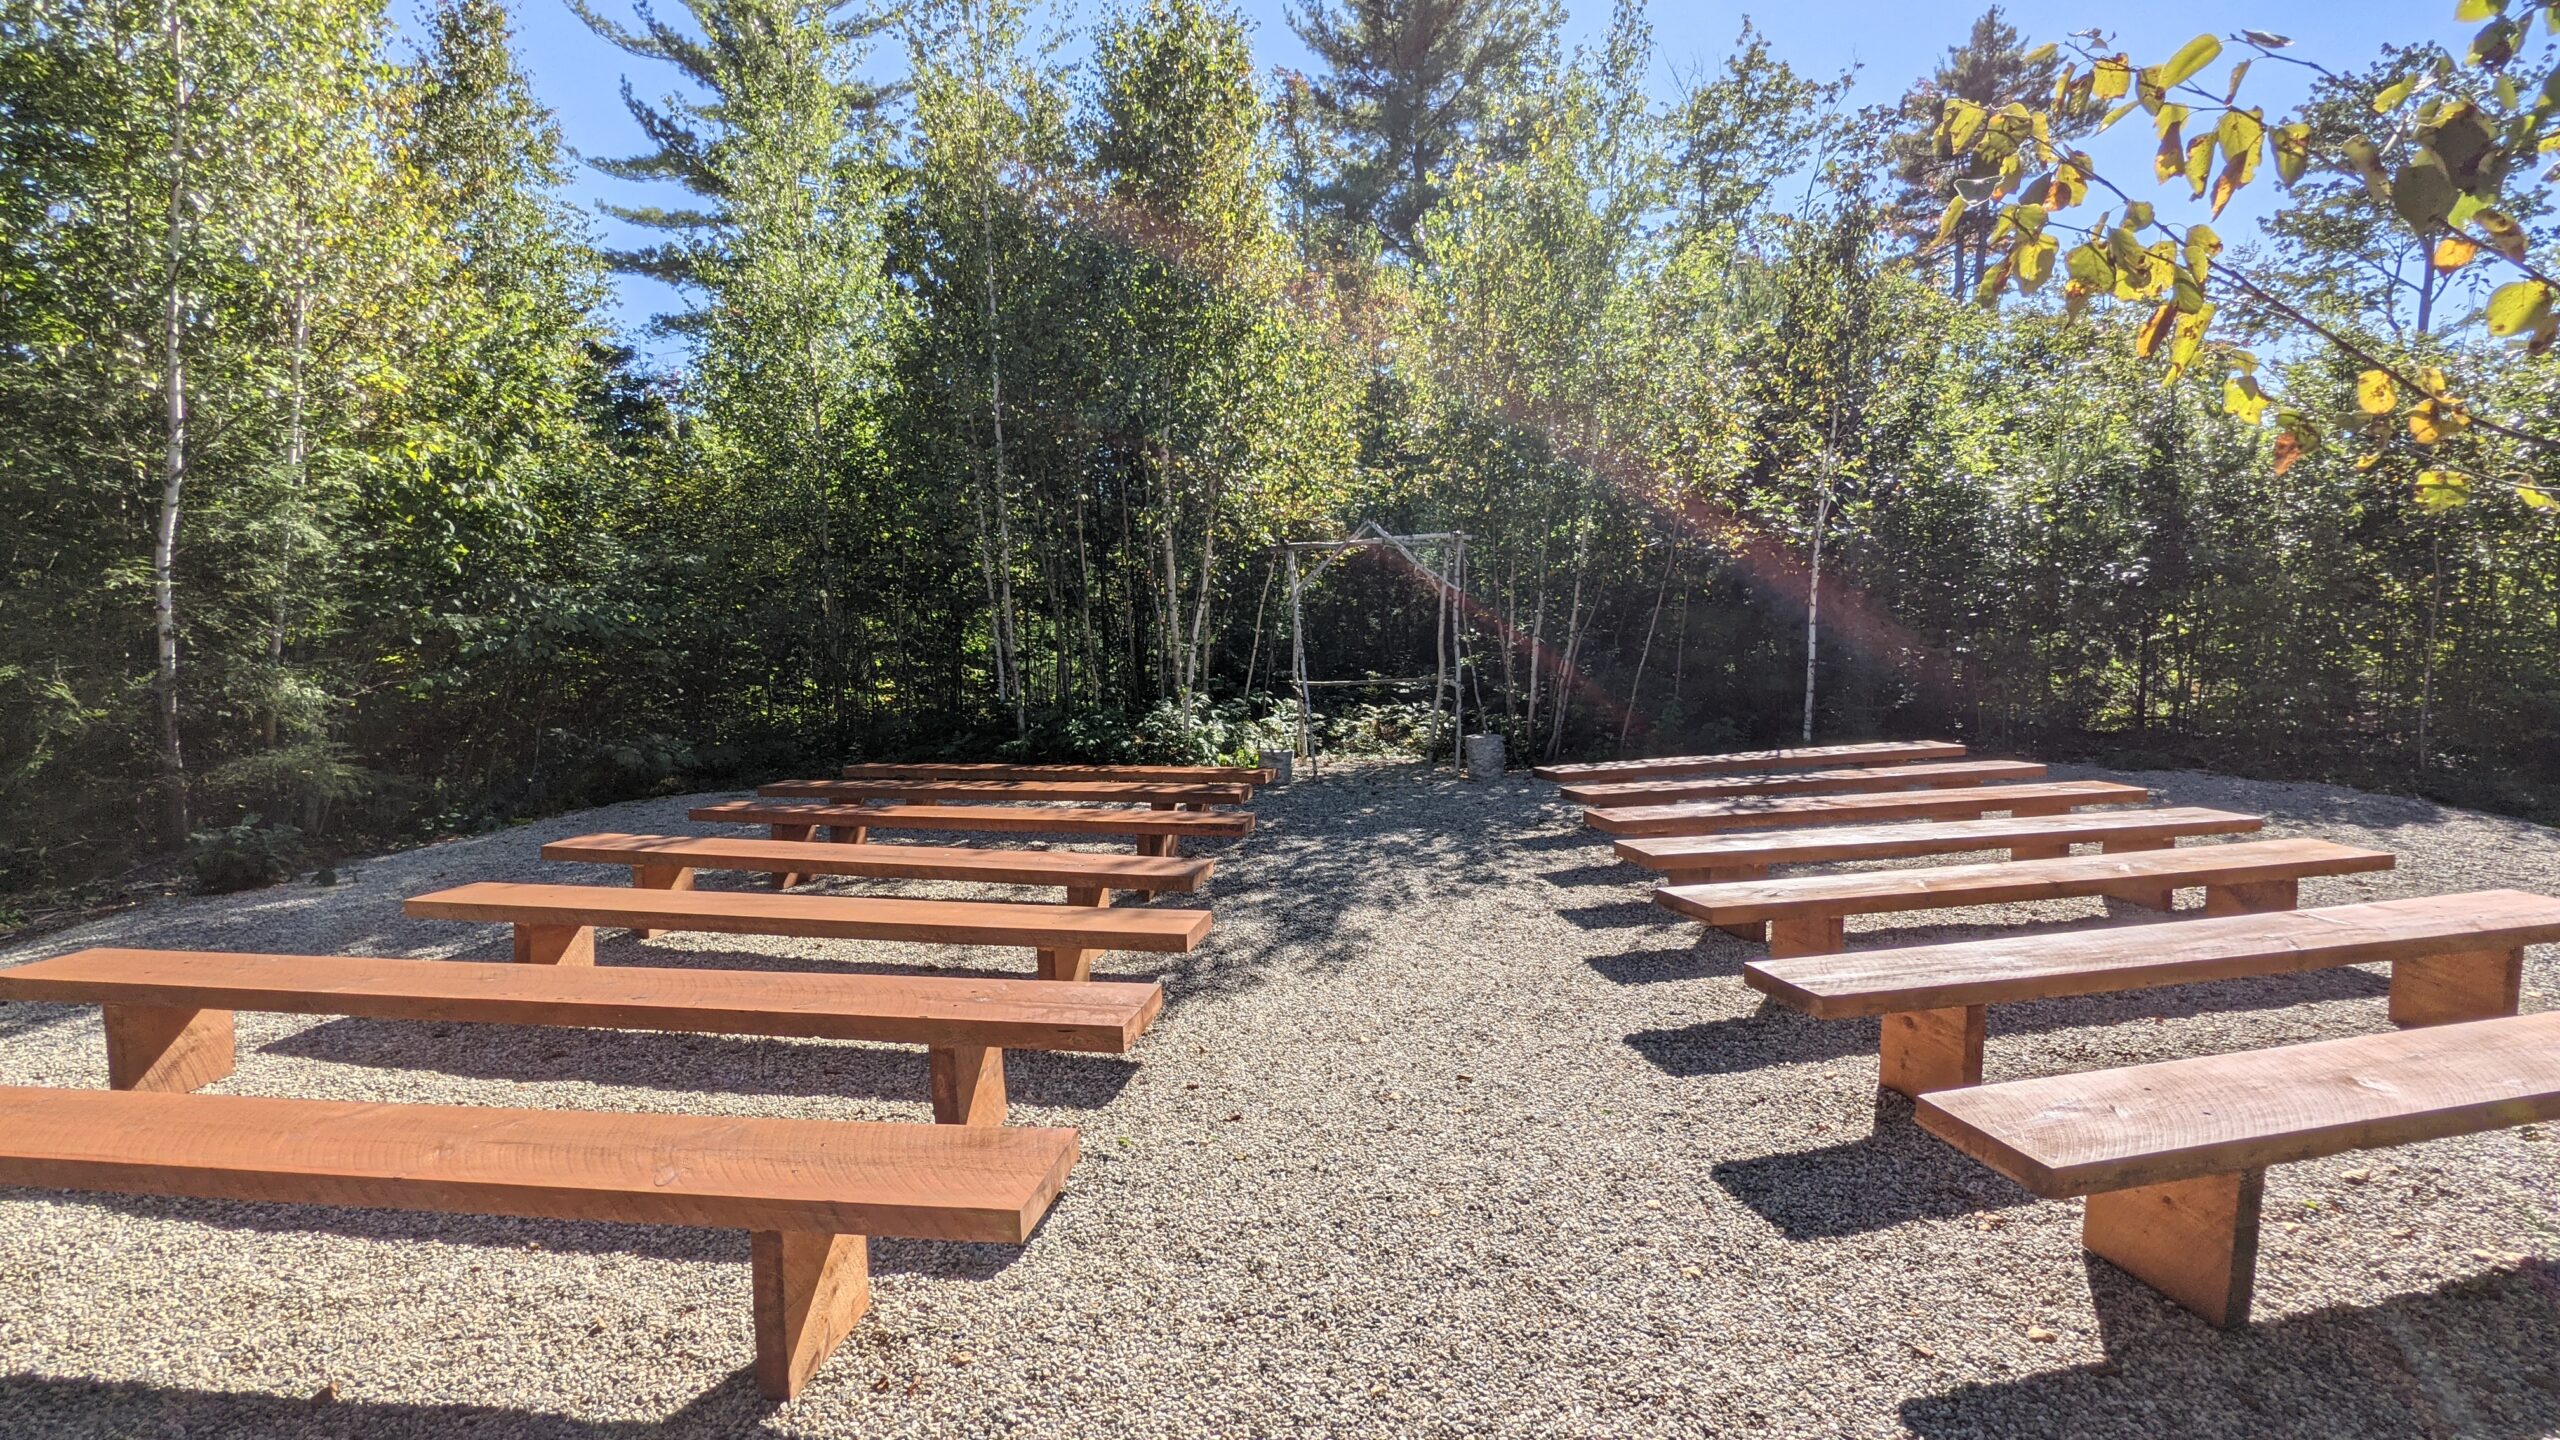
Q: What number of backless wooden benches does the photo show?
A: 14